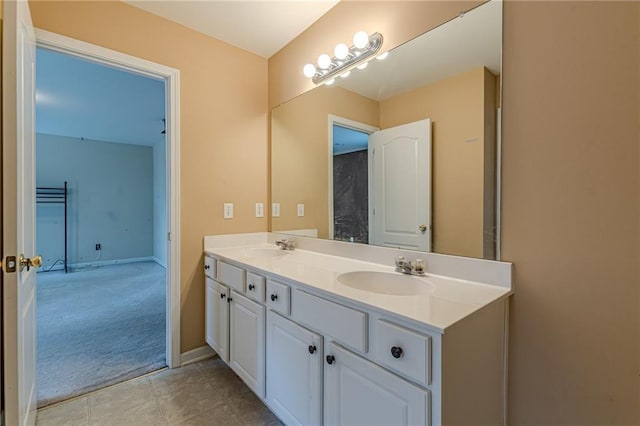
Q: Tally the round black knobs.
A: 8